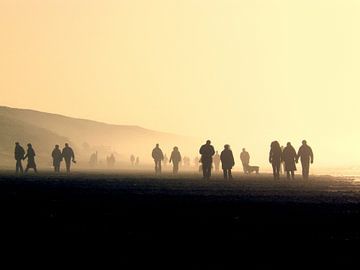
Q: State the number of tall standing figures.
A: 12